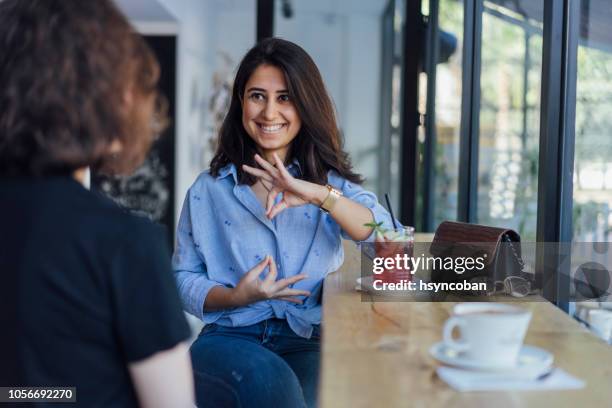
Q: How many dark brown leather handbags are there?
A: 1